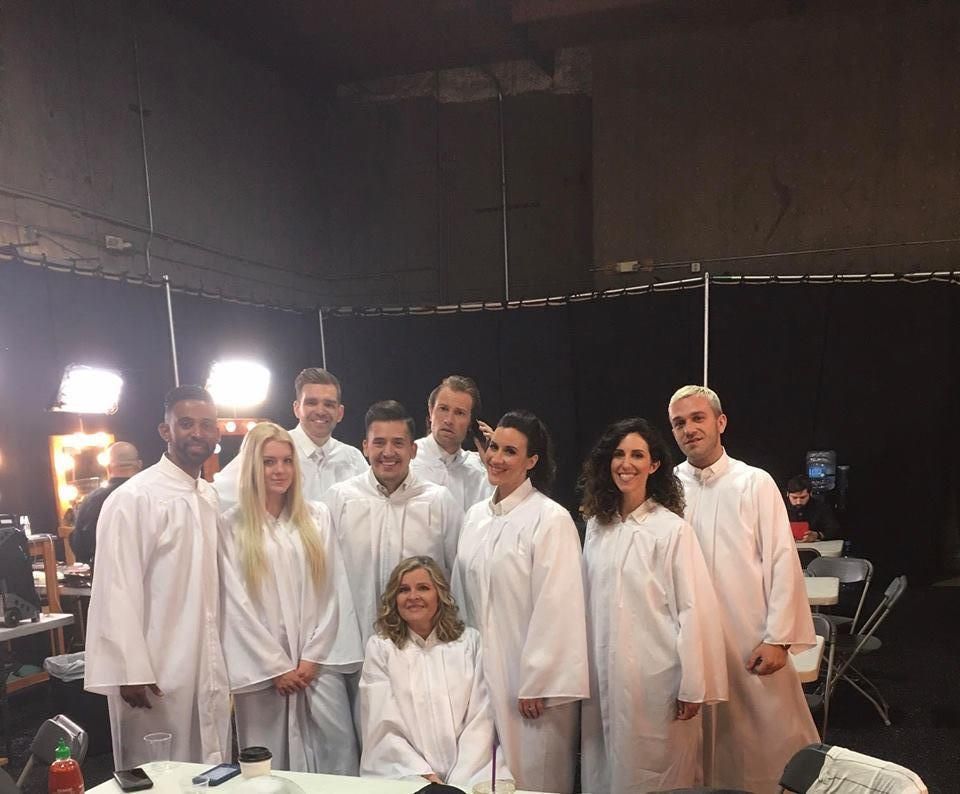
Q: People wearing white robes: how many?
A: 9